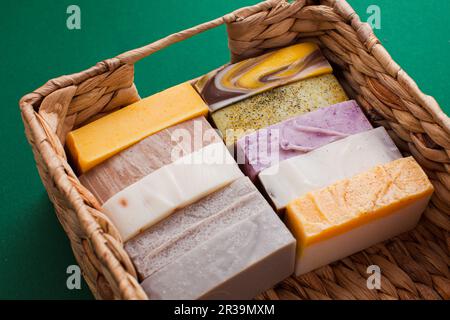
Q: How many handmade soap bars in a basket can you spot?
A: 10